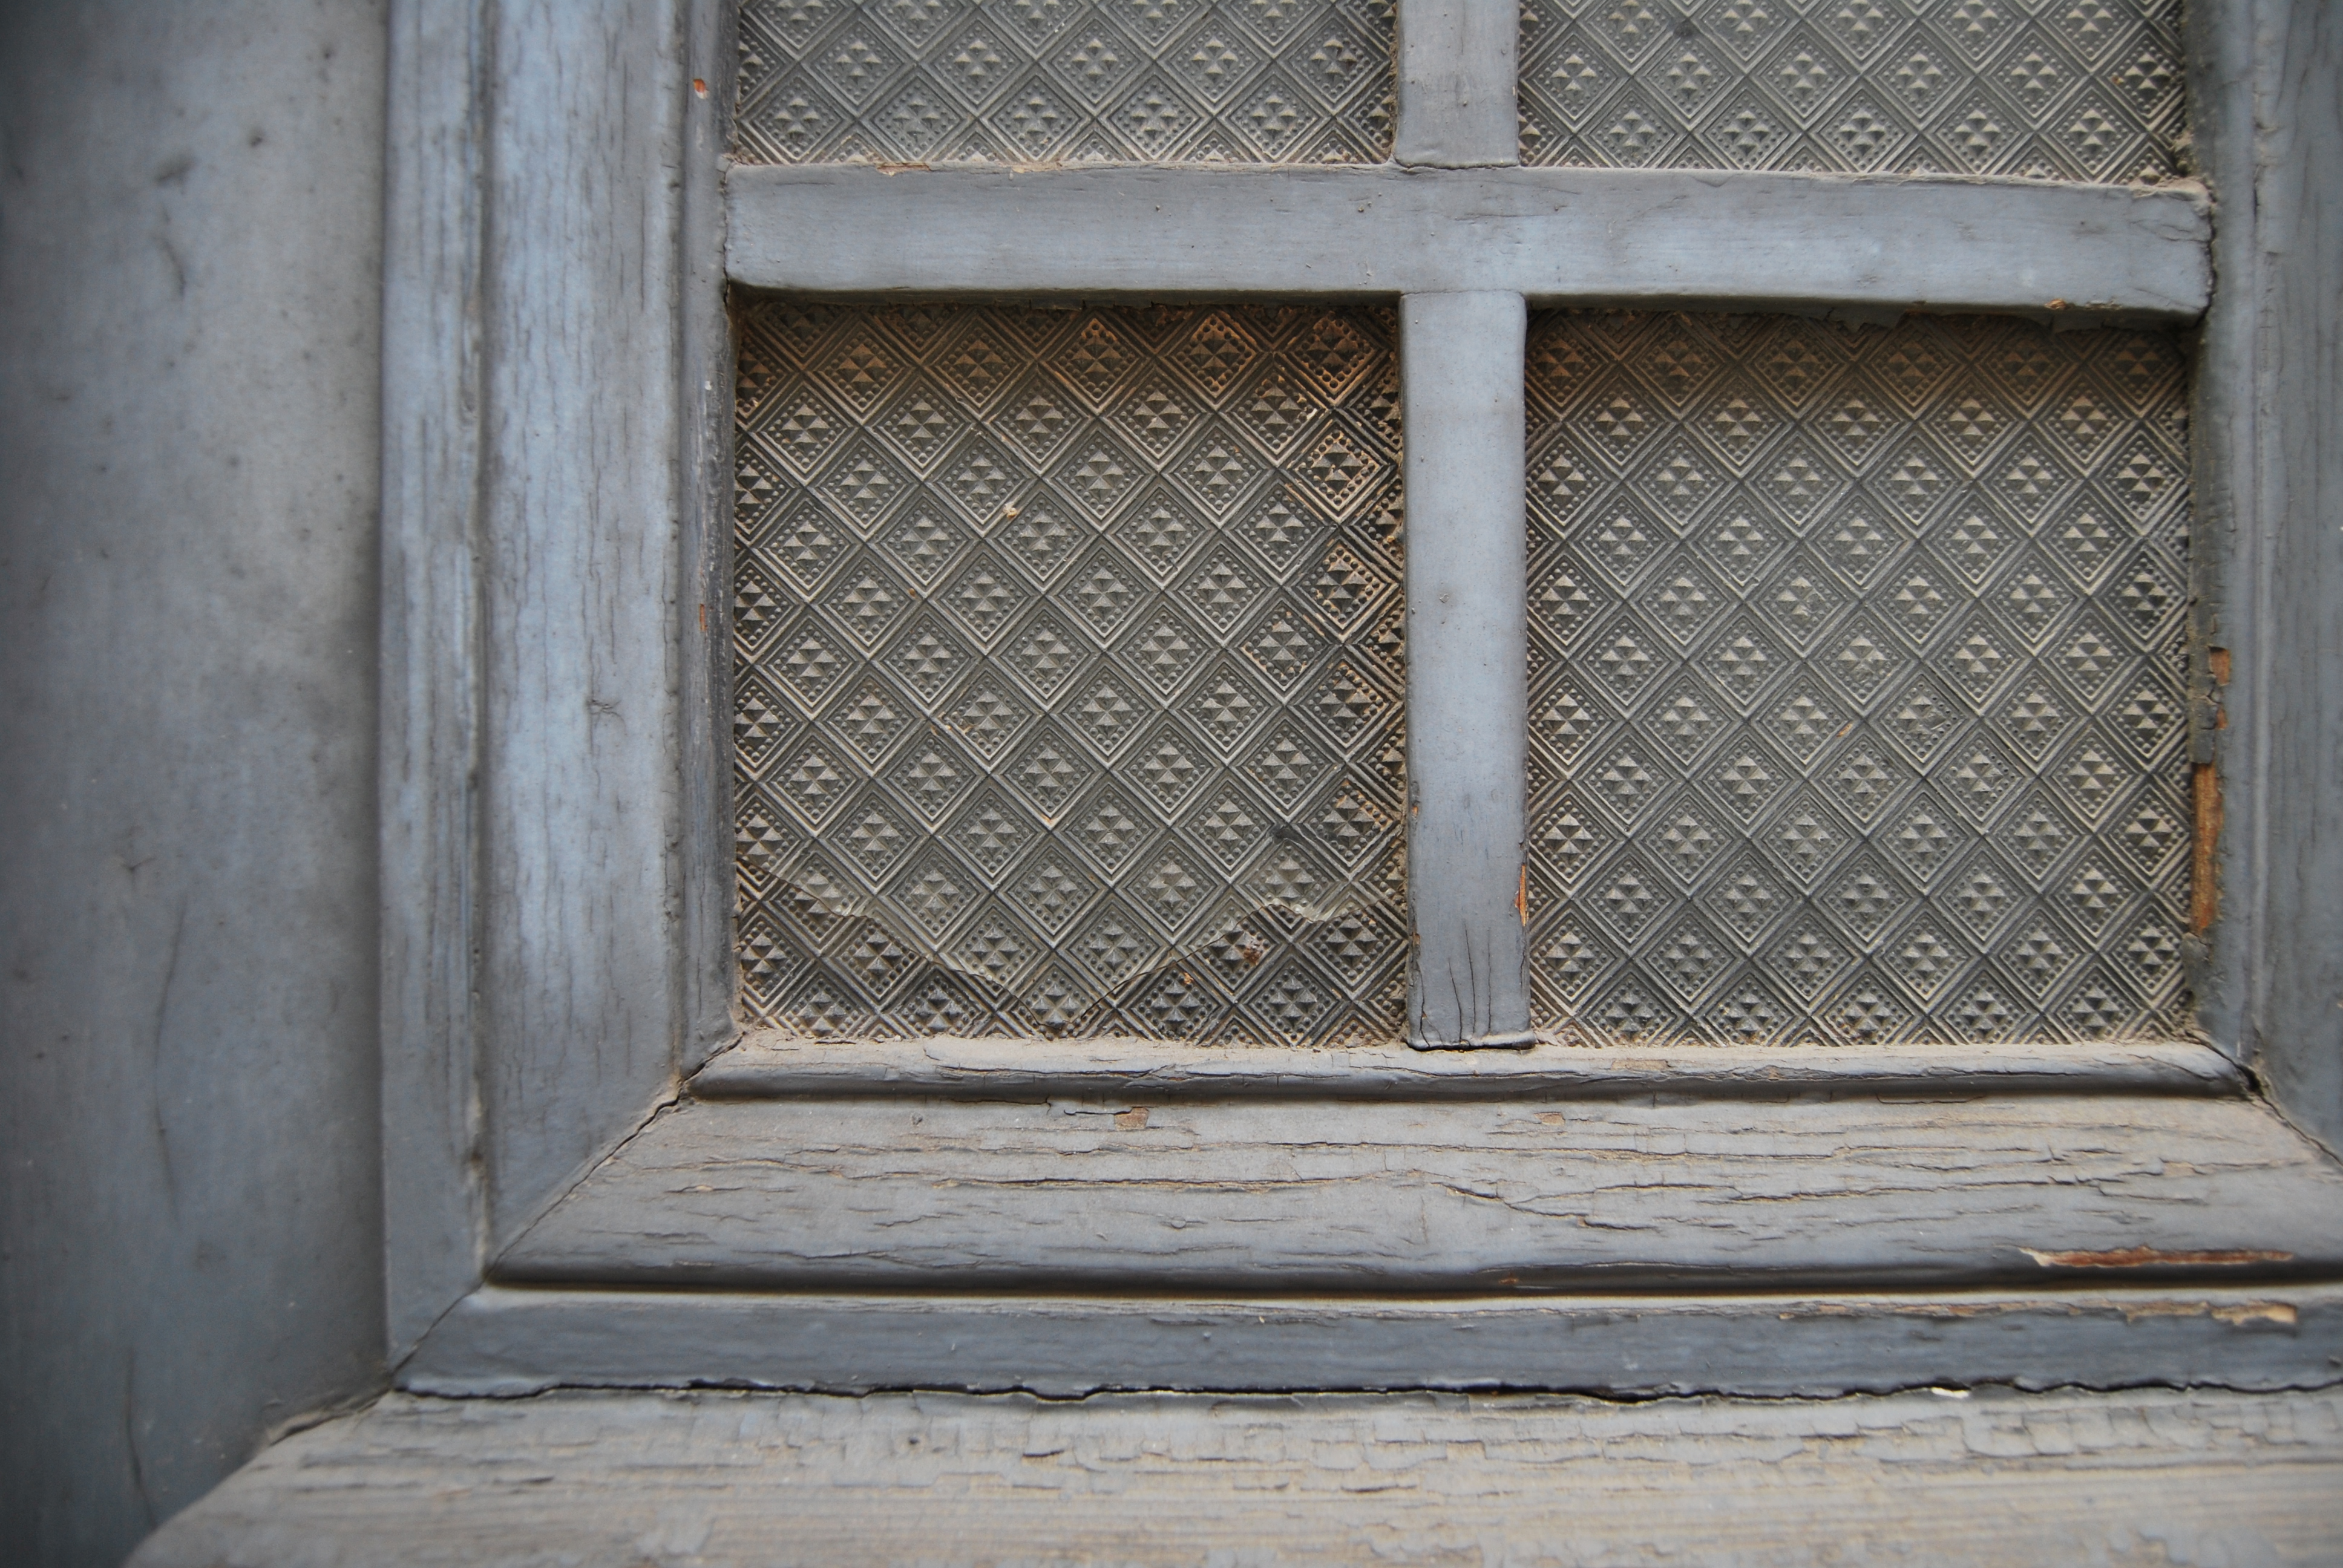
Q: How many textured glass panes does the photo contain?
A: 4